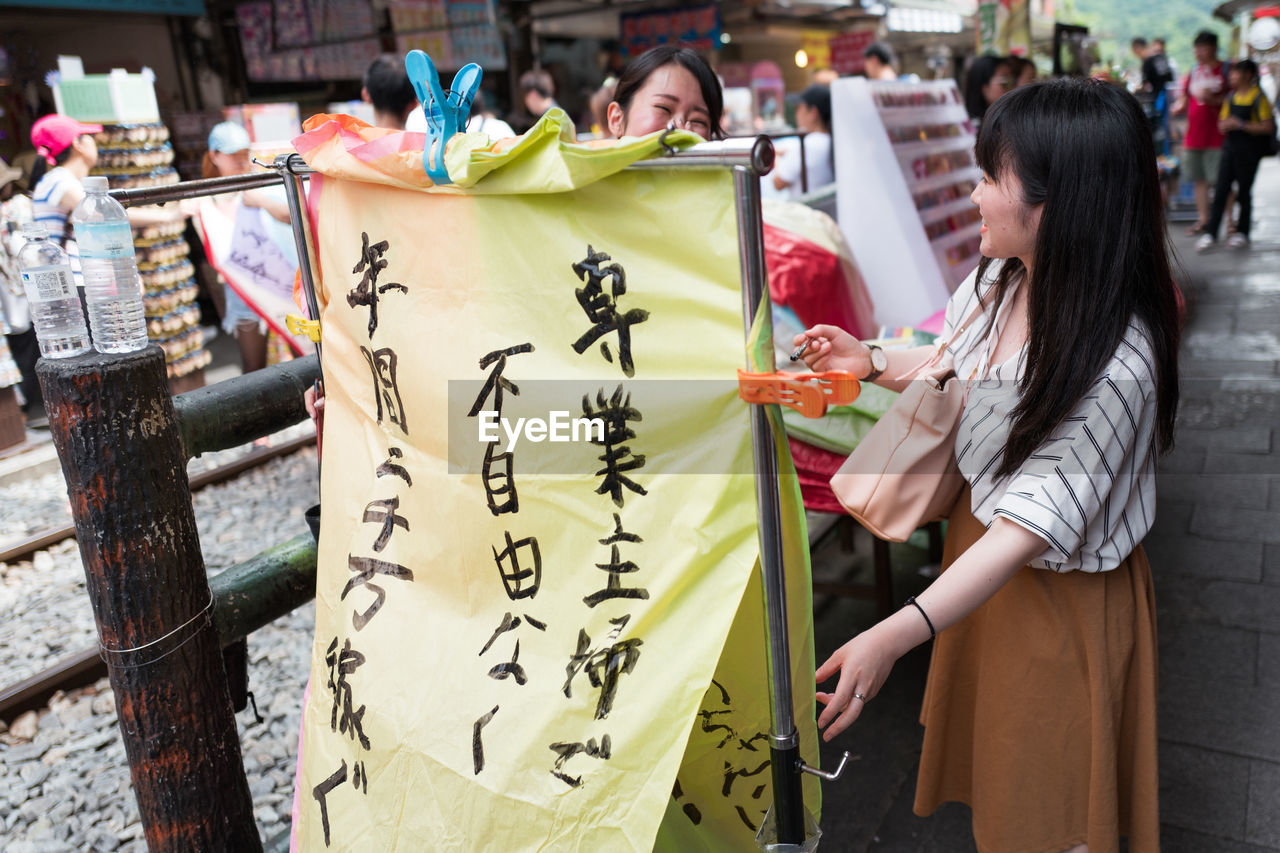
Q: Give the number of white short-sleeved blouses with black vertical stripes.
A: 1